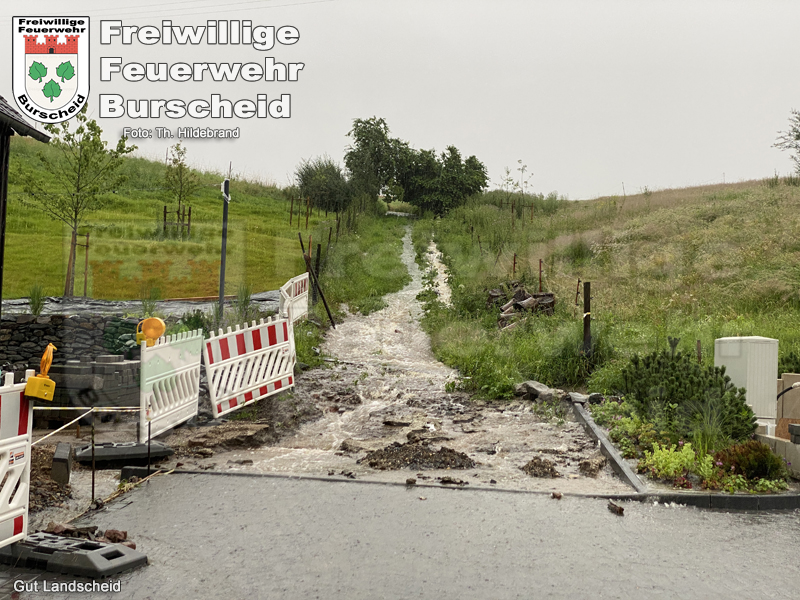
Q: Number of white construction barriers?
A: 4